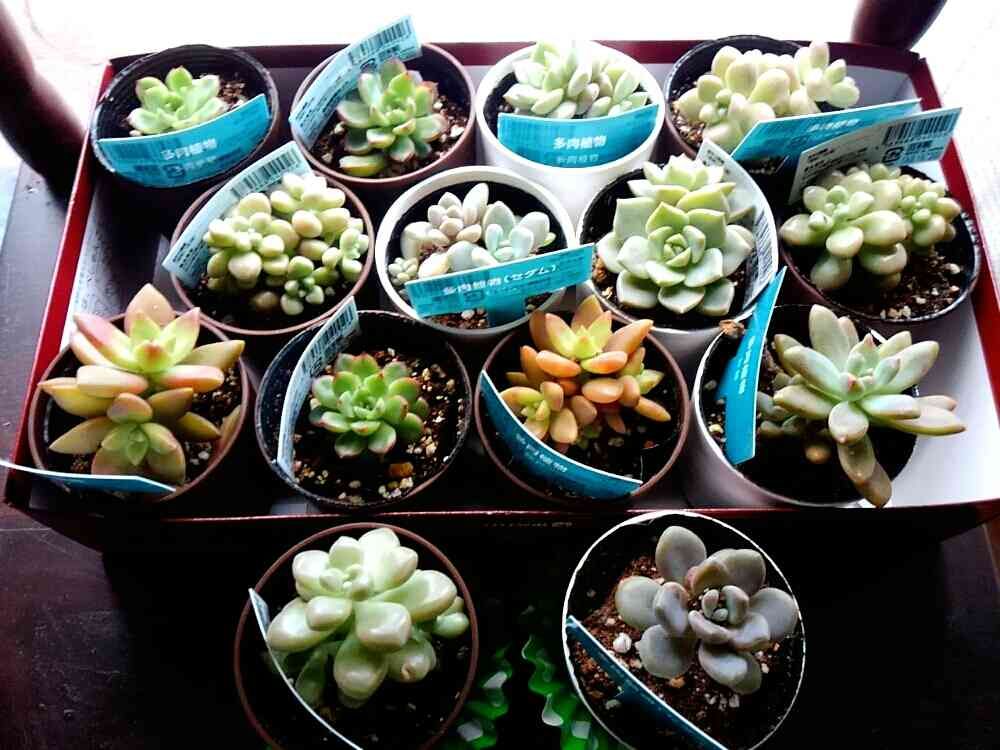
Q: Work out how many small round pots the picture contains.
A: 14